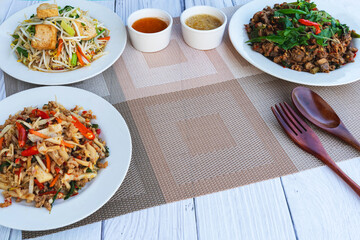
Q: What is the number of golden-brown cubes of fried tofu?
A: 3